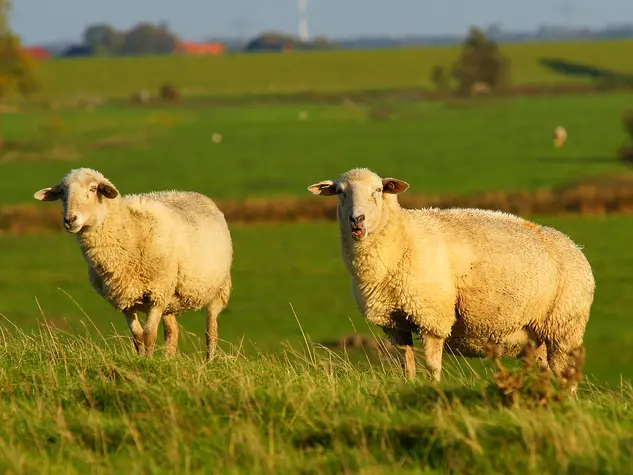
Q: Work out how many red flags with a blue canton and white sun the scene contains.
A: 0